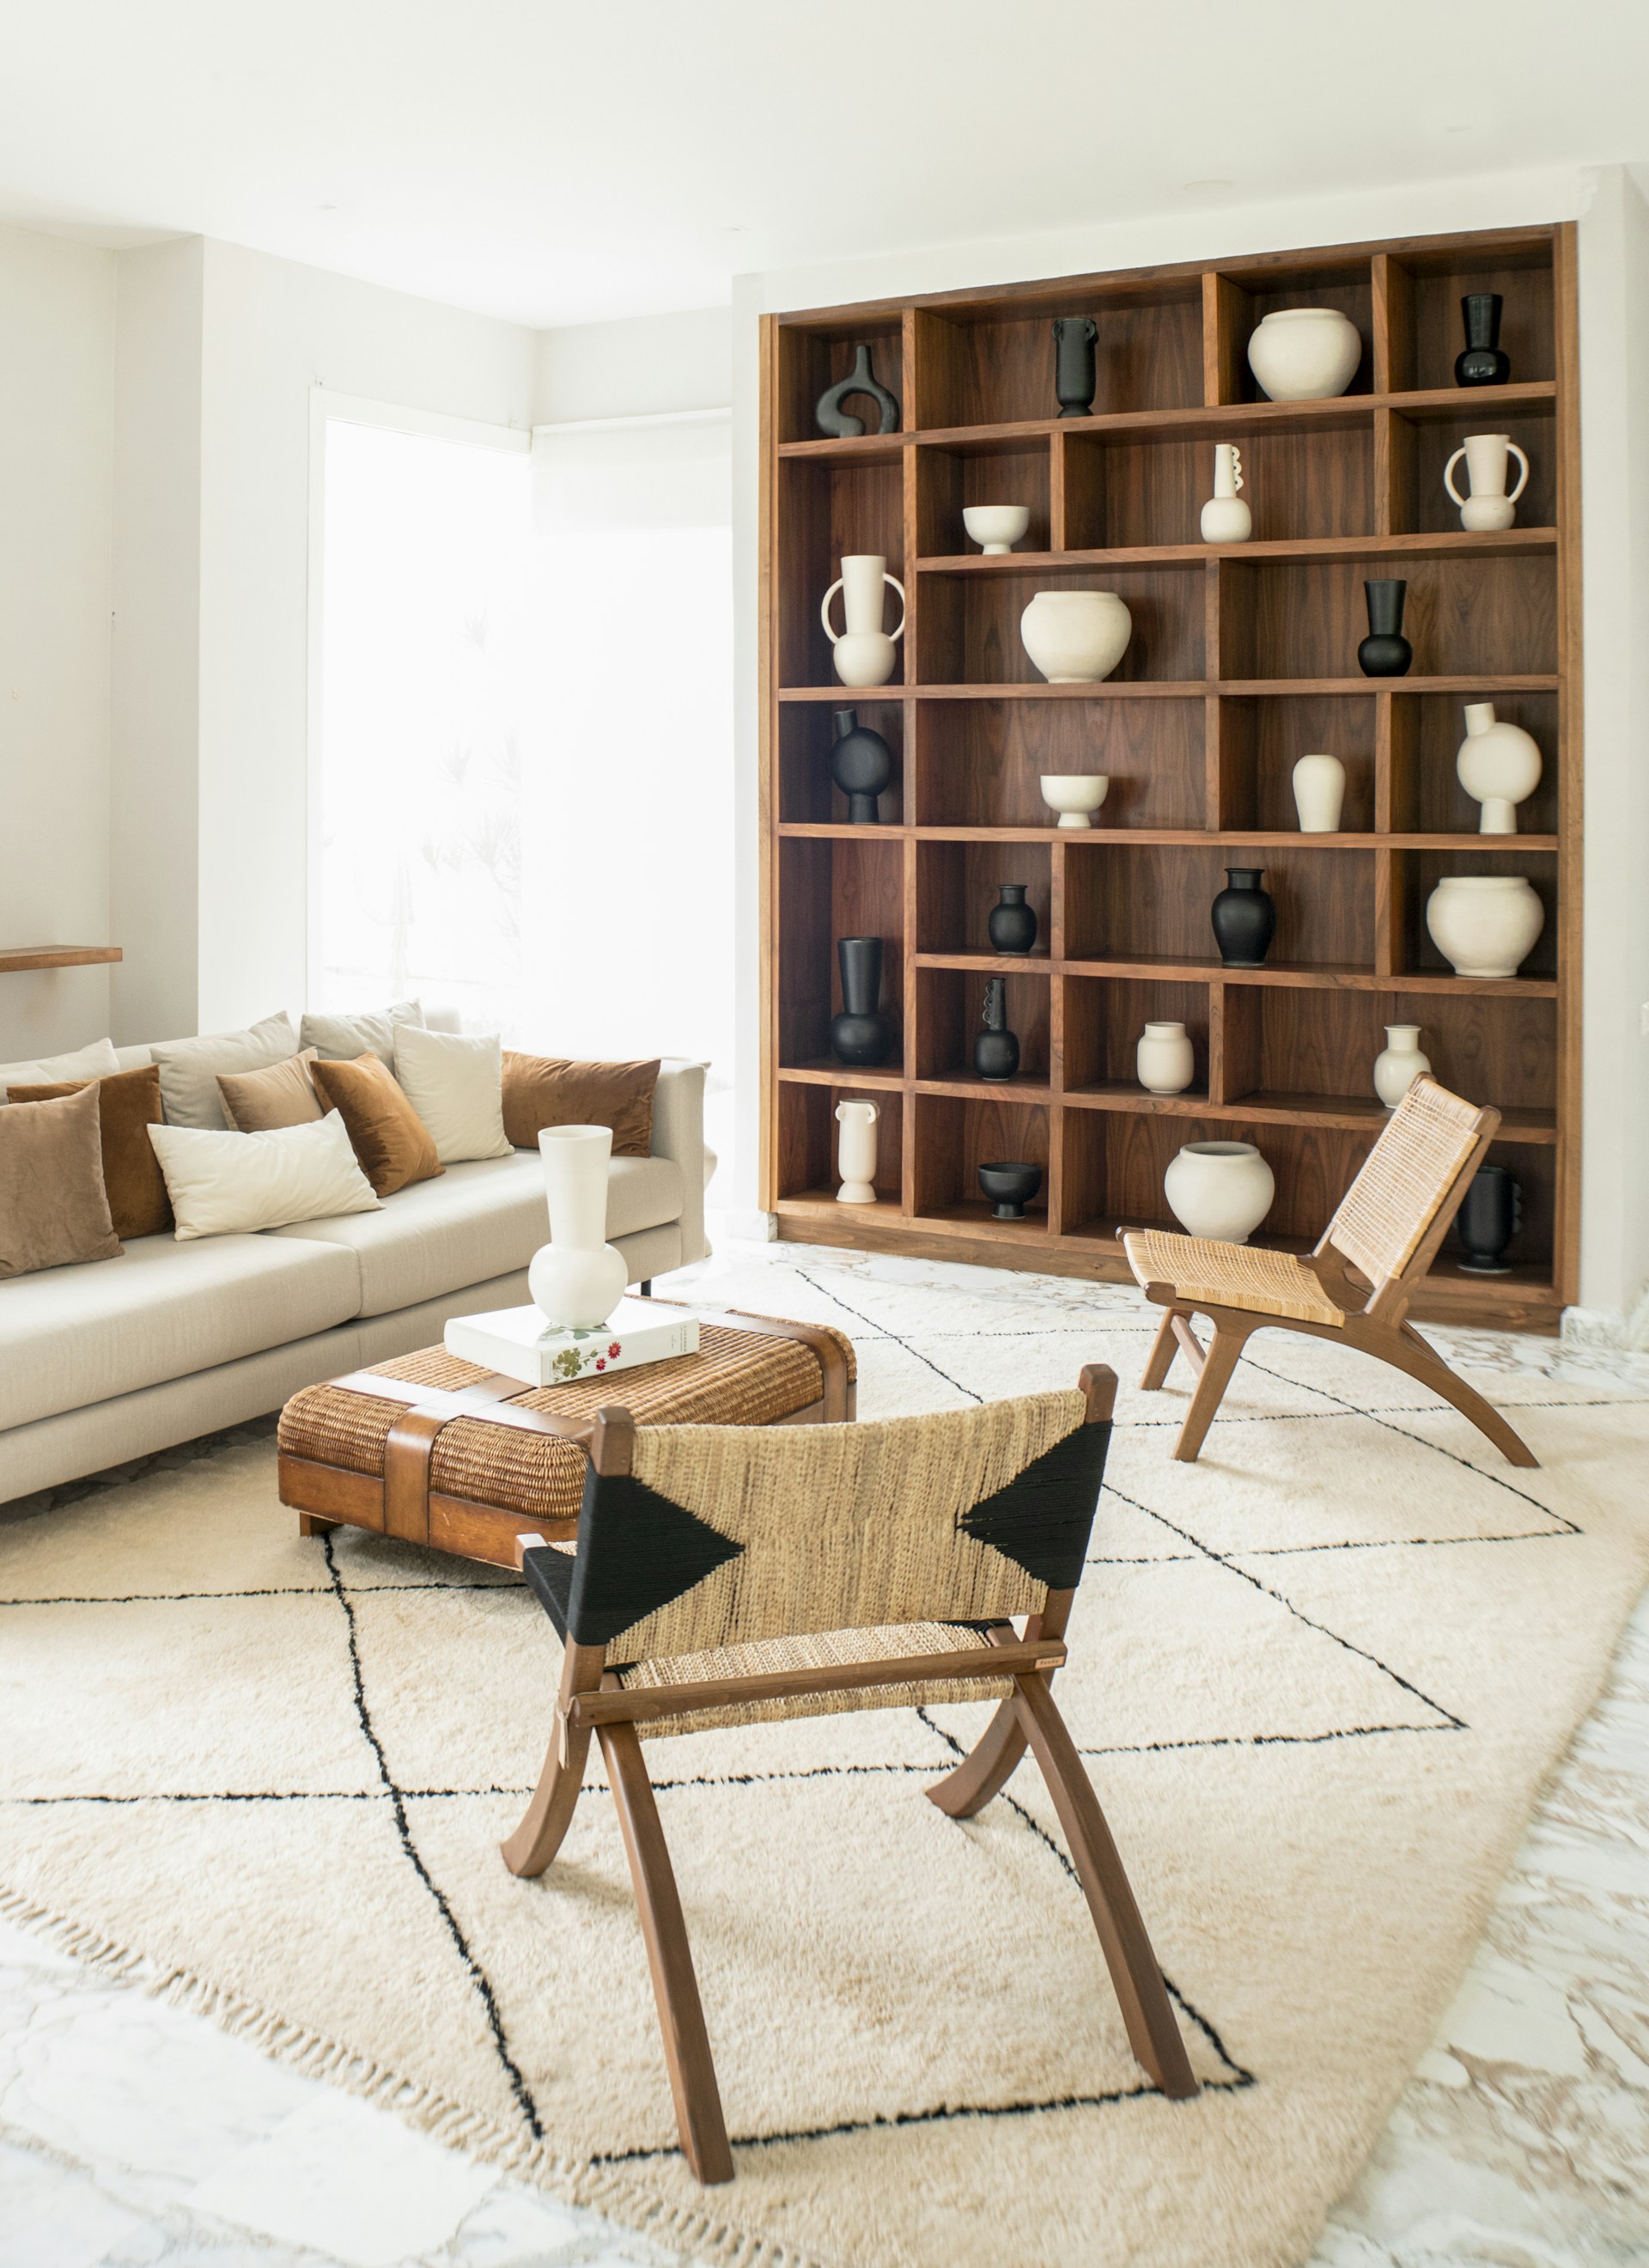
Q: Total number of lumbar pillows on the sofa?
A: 2